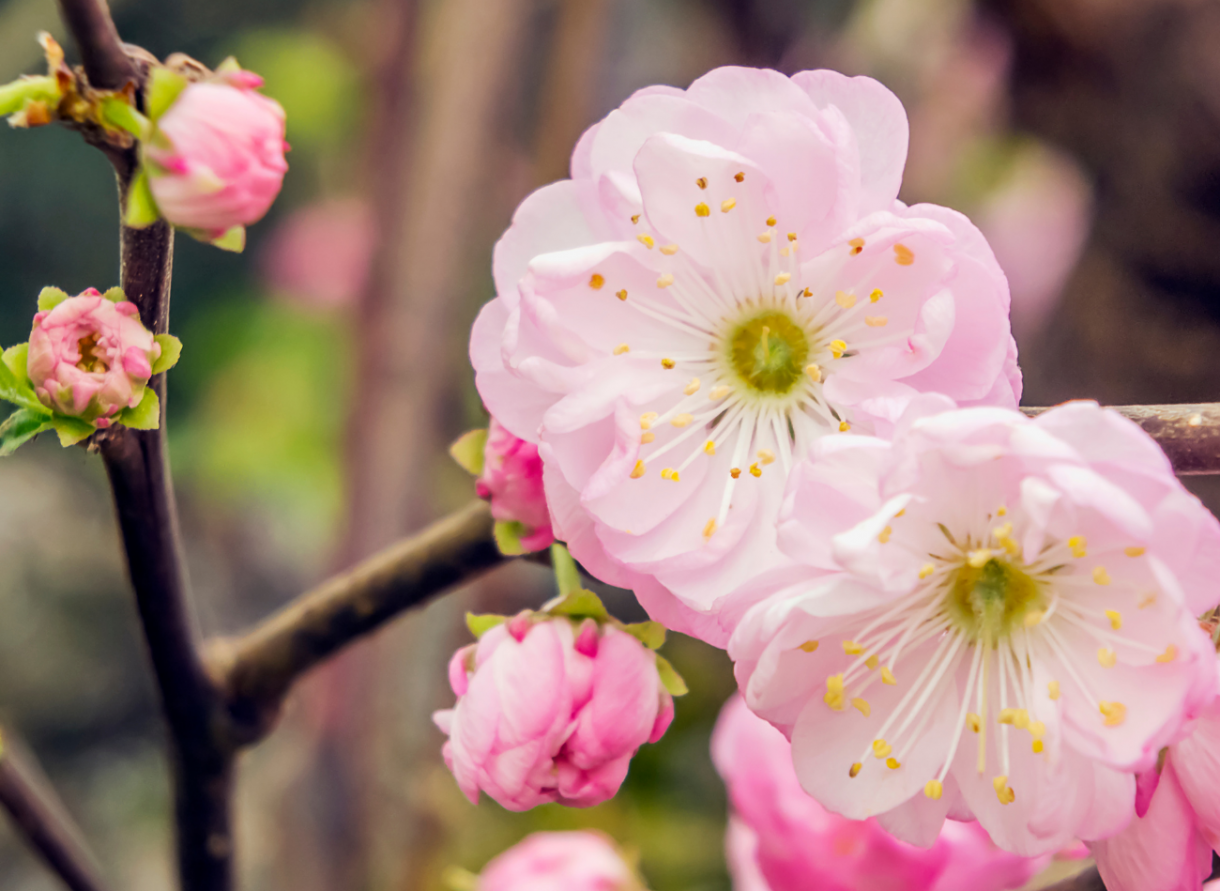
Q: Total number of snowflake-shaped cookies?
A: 0